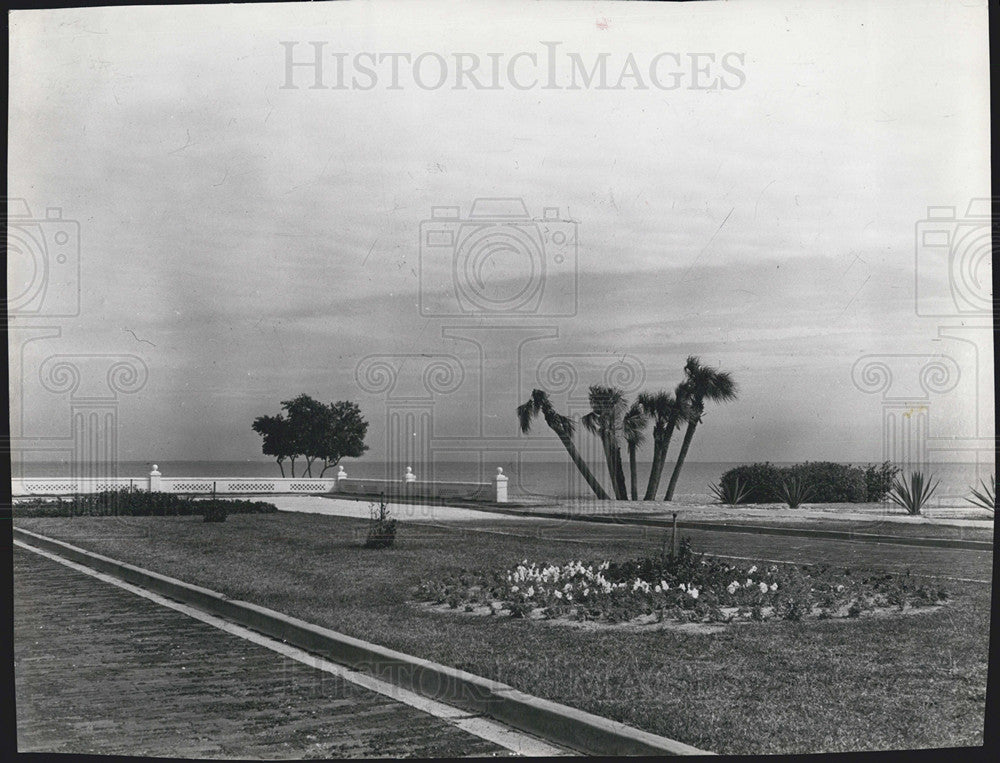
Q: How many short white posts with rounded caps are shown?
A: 4